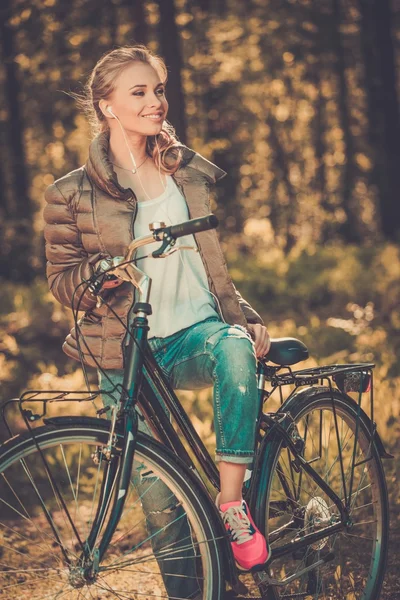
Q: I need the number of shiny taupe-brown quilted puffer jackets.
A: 1